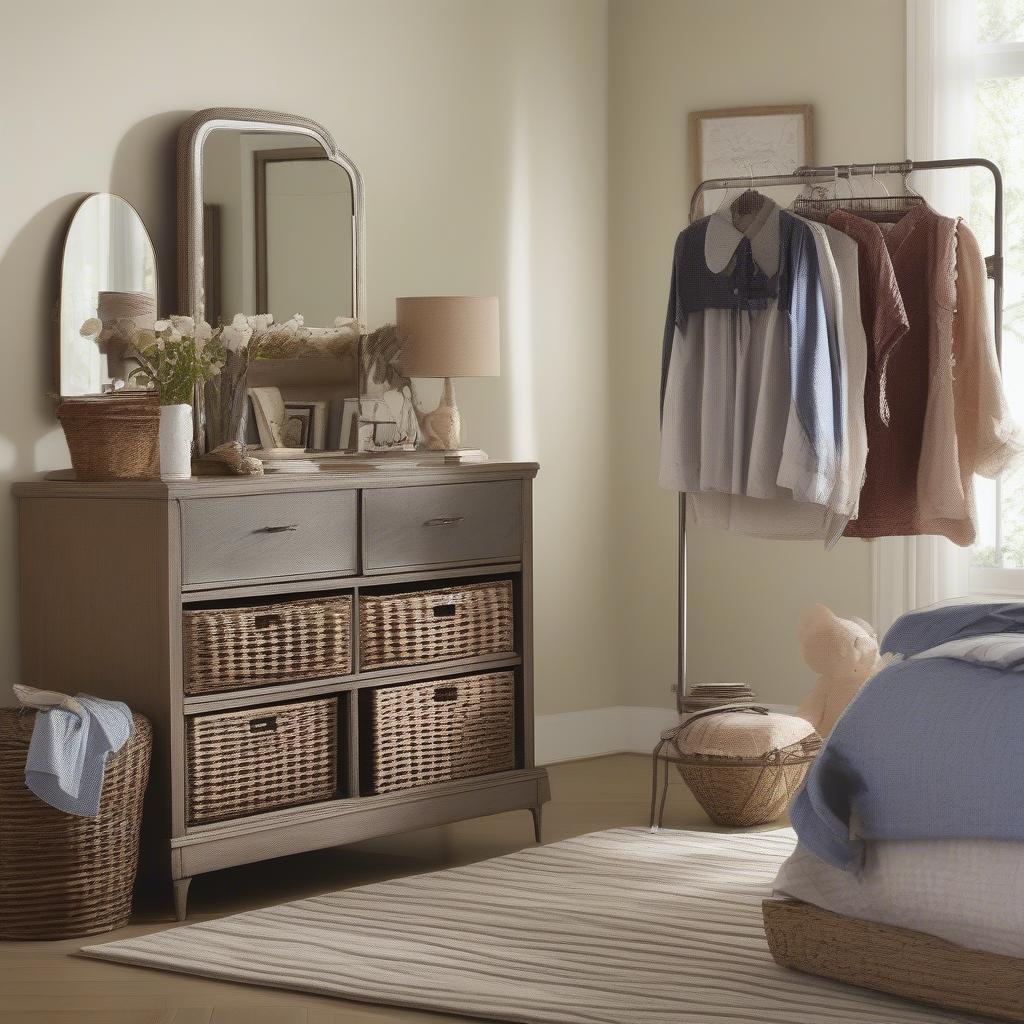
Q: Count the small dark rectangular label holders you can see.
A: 4